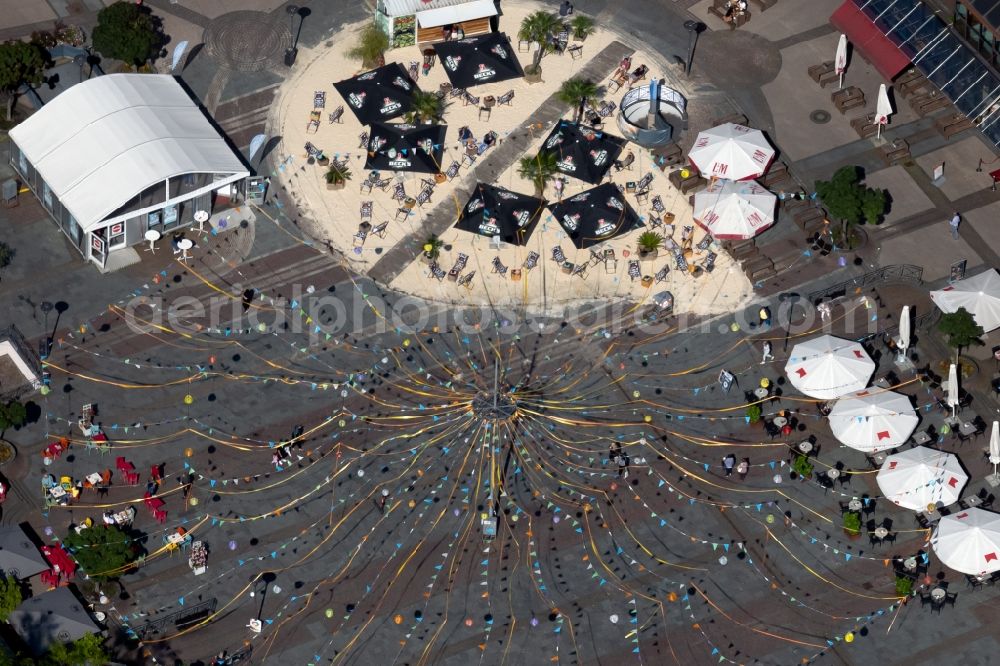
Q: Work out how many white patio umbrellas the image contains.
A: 12